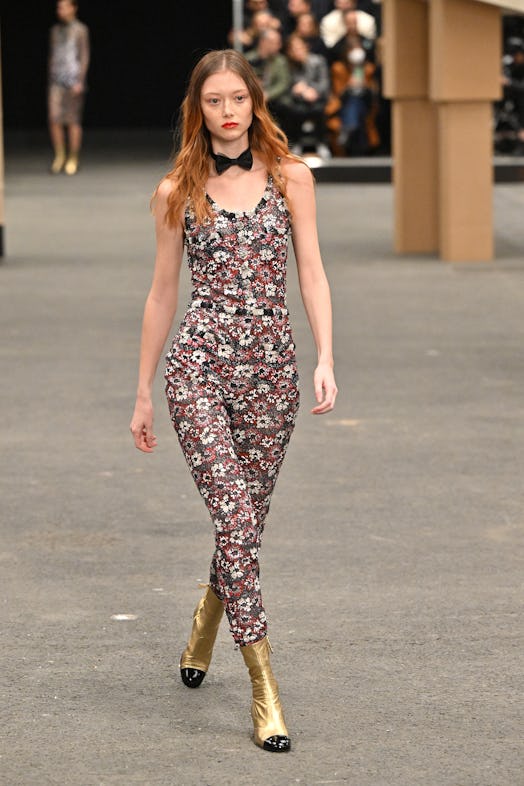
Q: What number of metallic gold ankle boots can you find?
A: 4